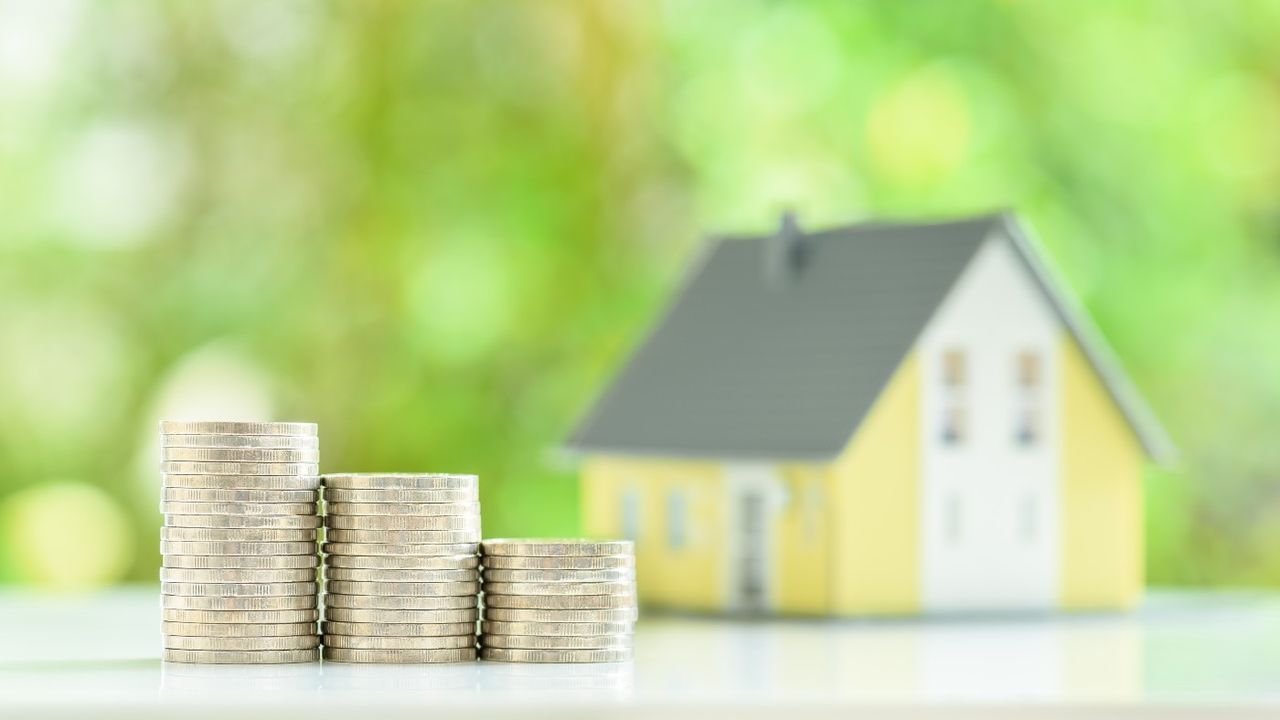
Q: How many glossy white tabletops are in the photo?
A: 1